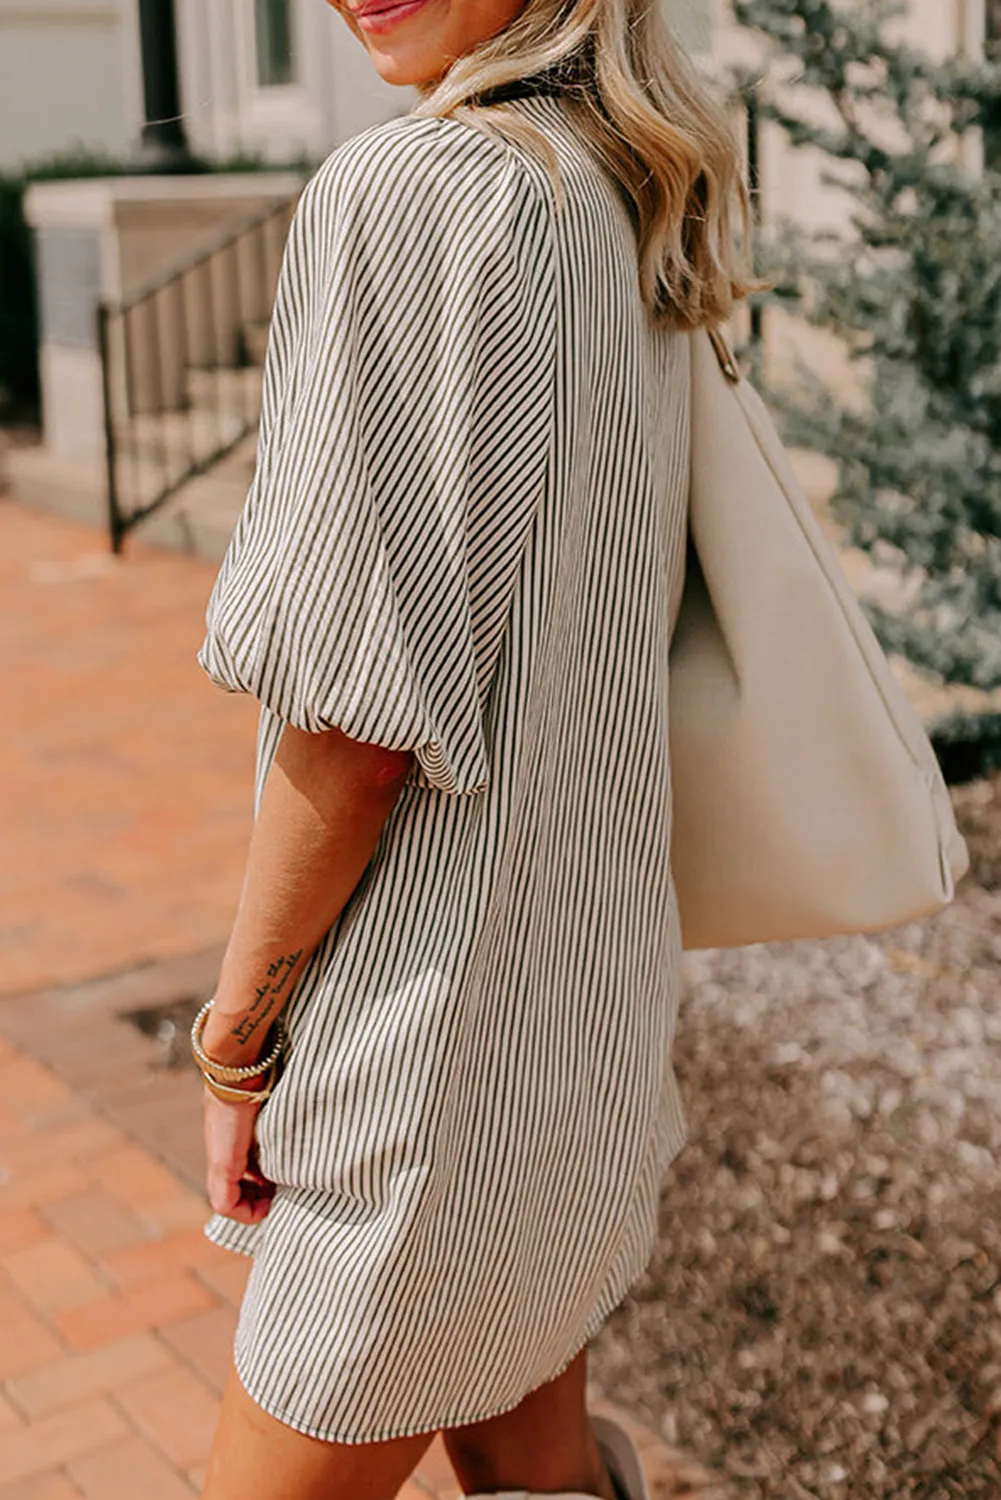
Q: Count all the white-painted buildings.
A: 1